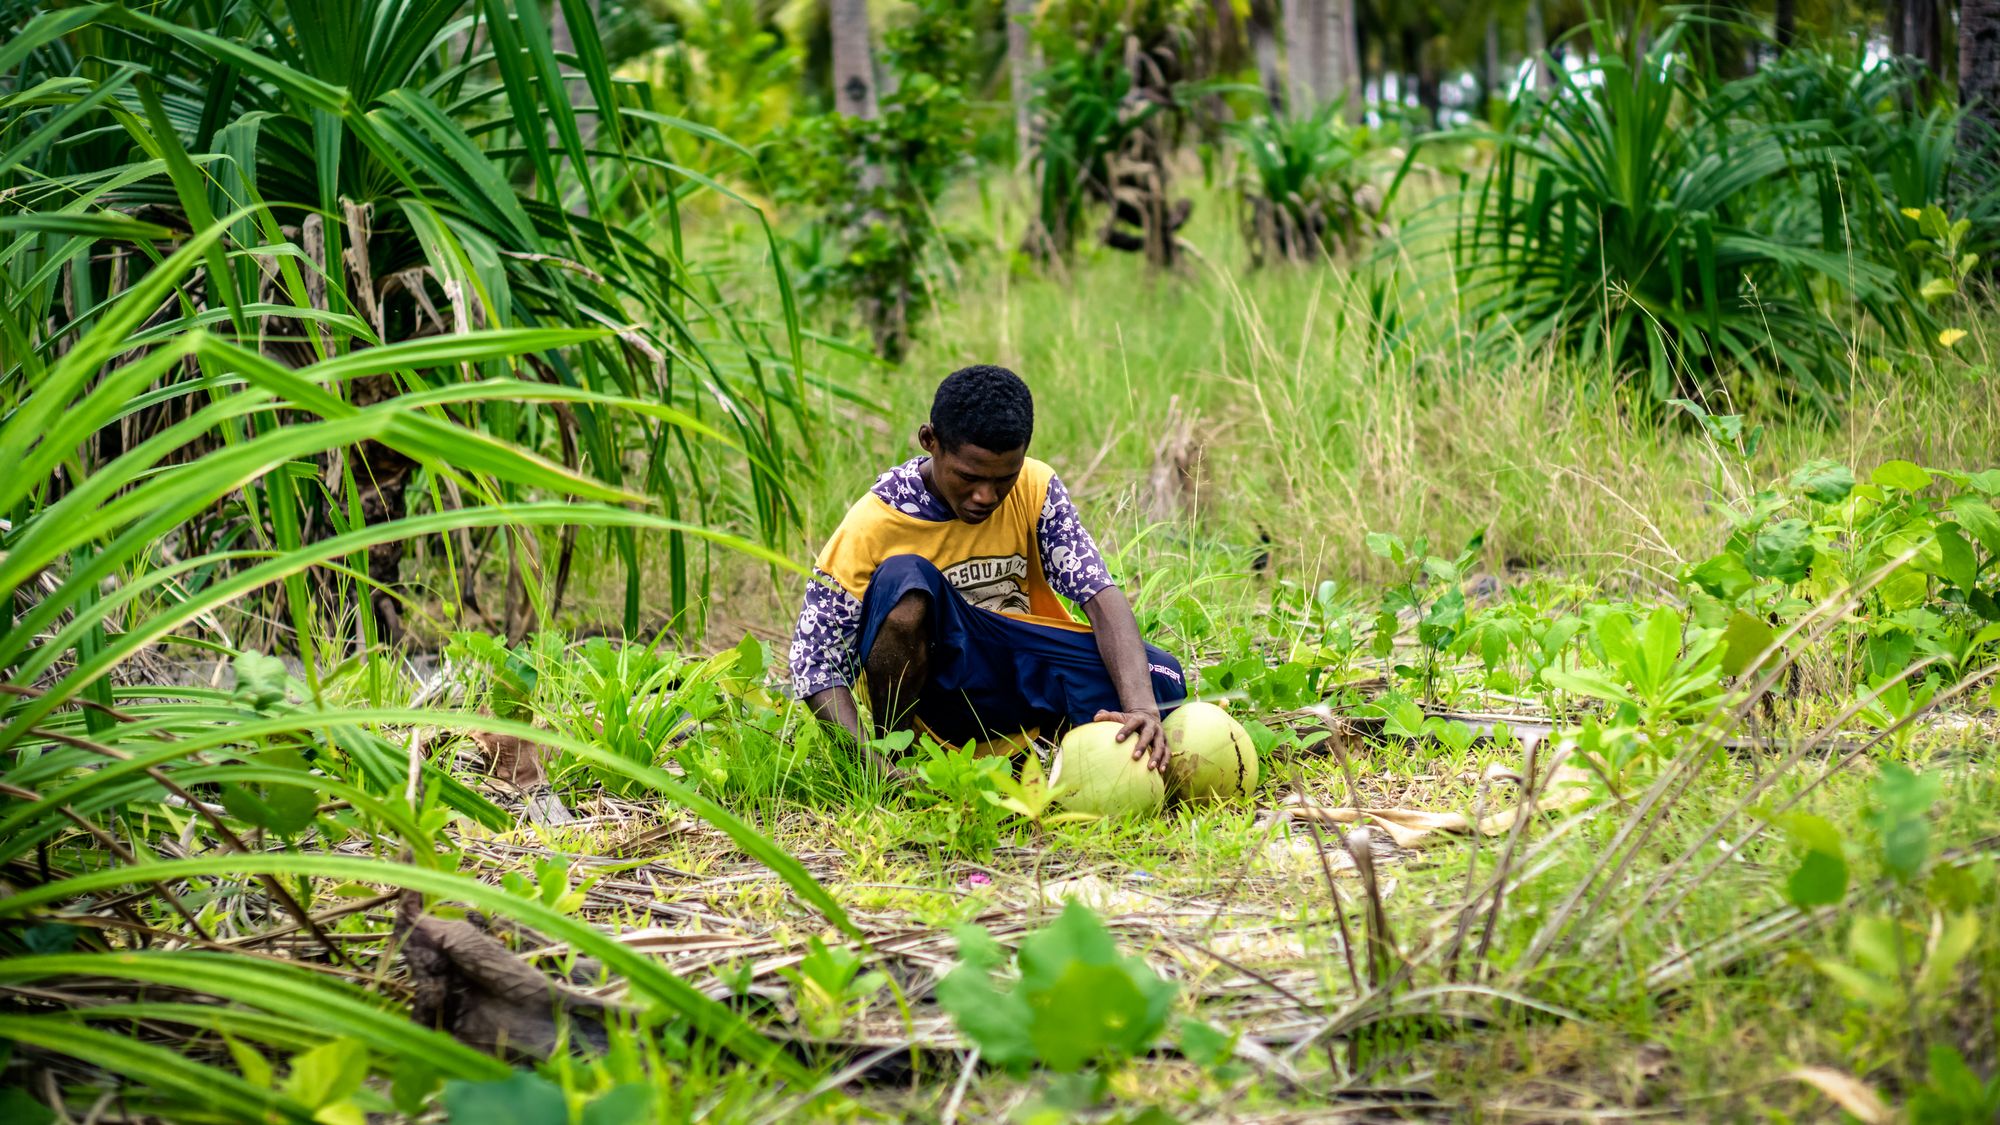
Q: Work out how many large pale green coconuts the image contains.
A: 2